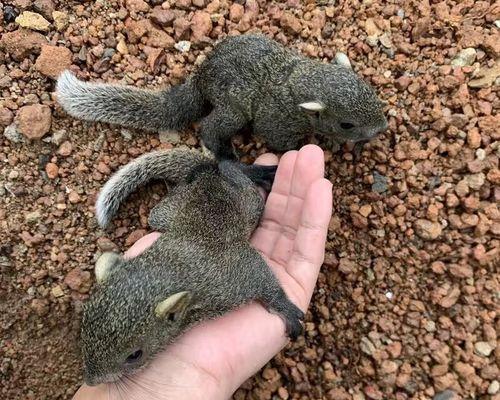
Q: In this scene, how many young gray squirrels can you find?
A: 2